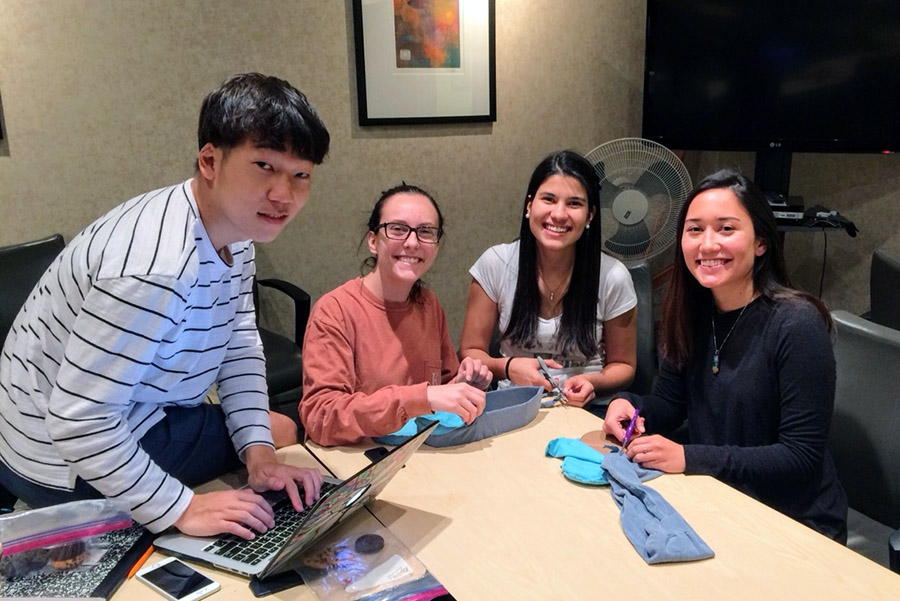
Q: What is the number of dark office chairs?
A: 5